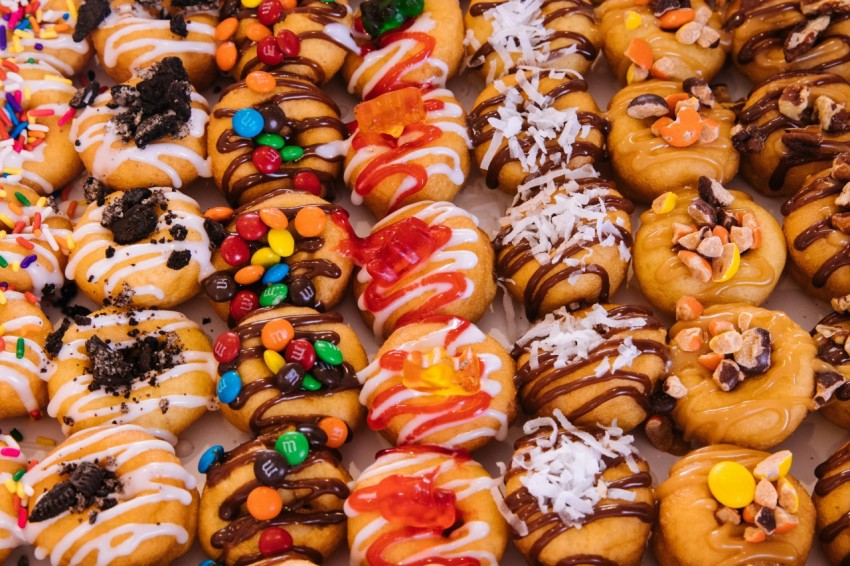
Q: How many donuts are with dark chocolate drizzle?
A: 15